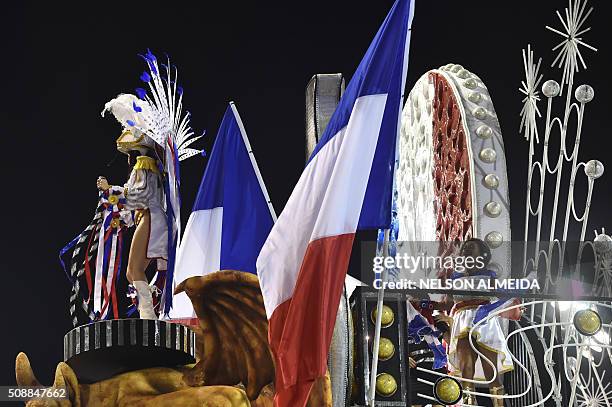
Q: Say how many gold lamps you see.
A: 5